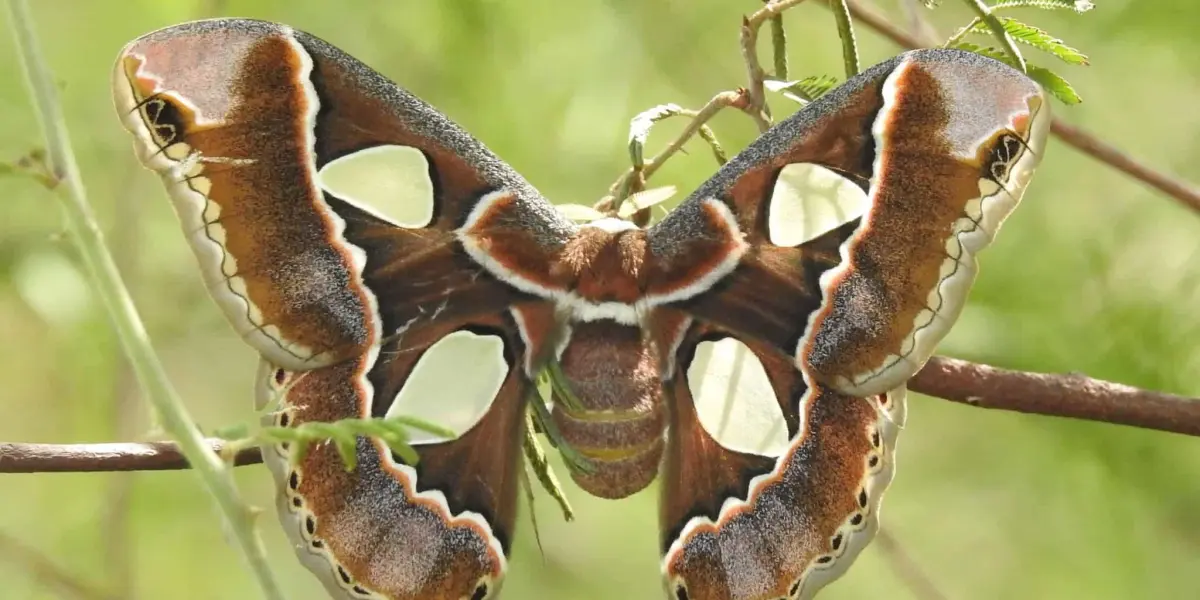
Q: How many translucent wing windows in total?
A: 4